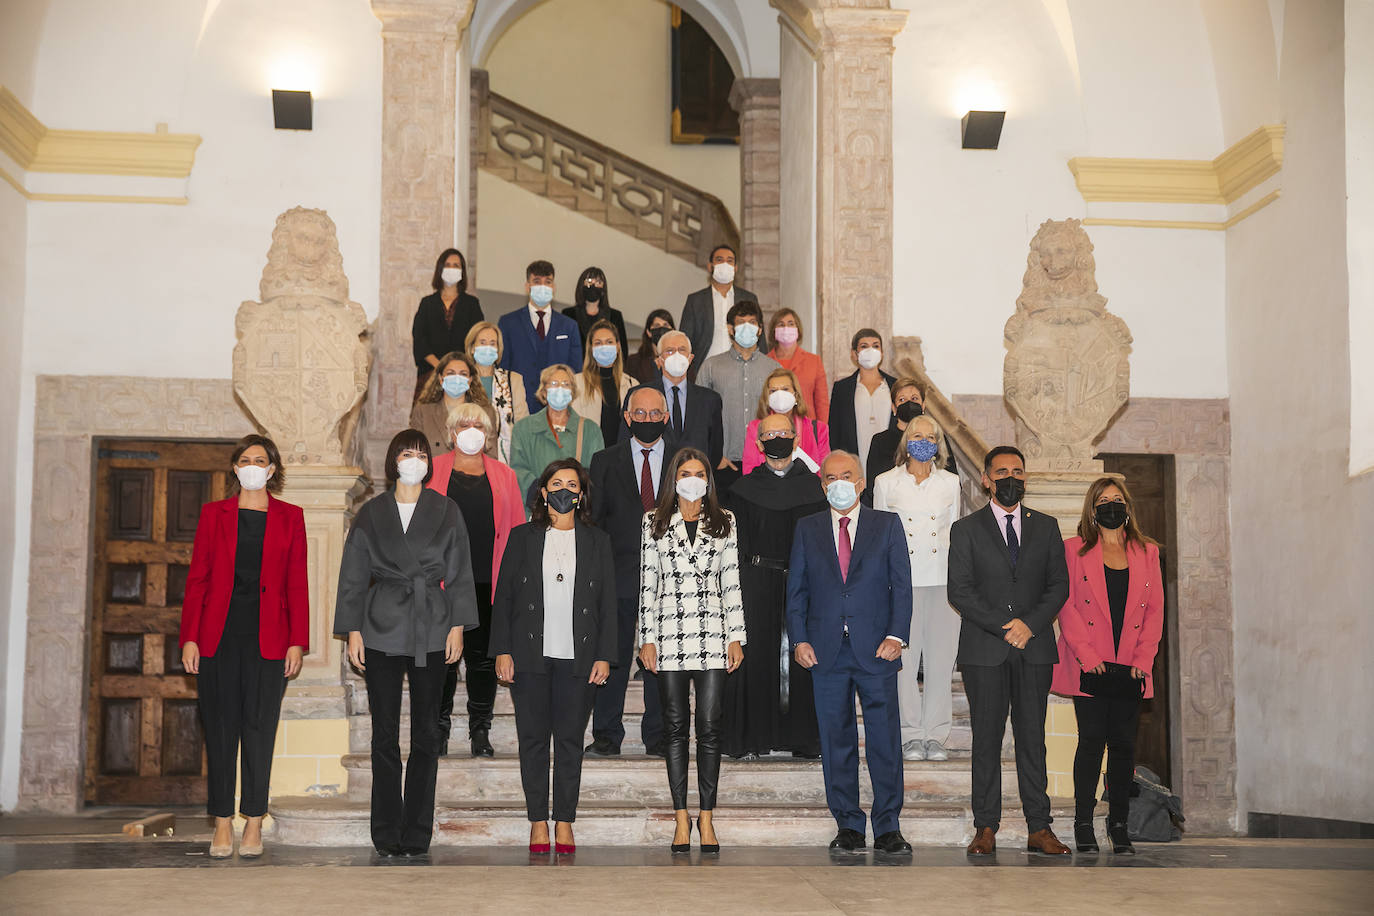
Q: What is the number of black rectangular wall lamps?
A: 2